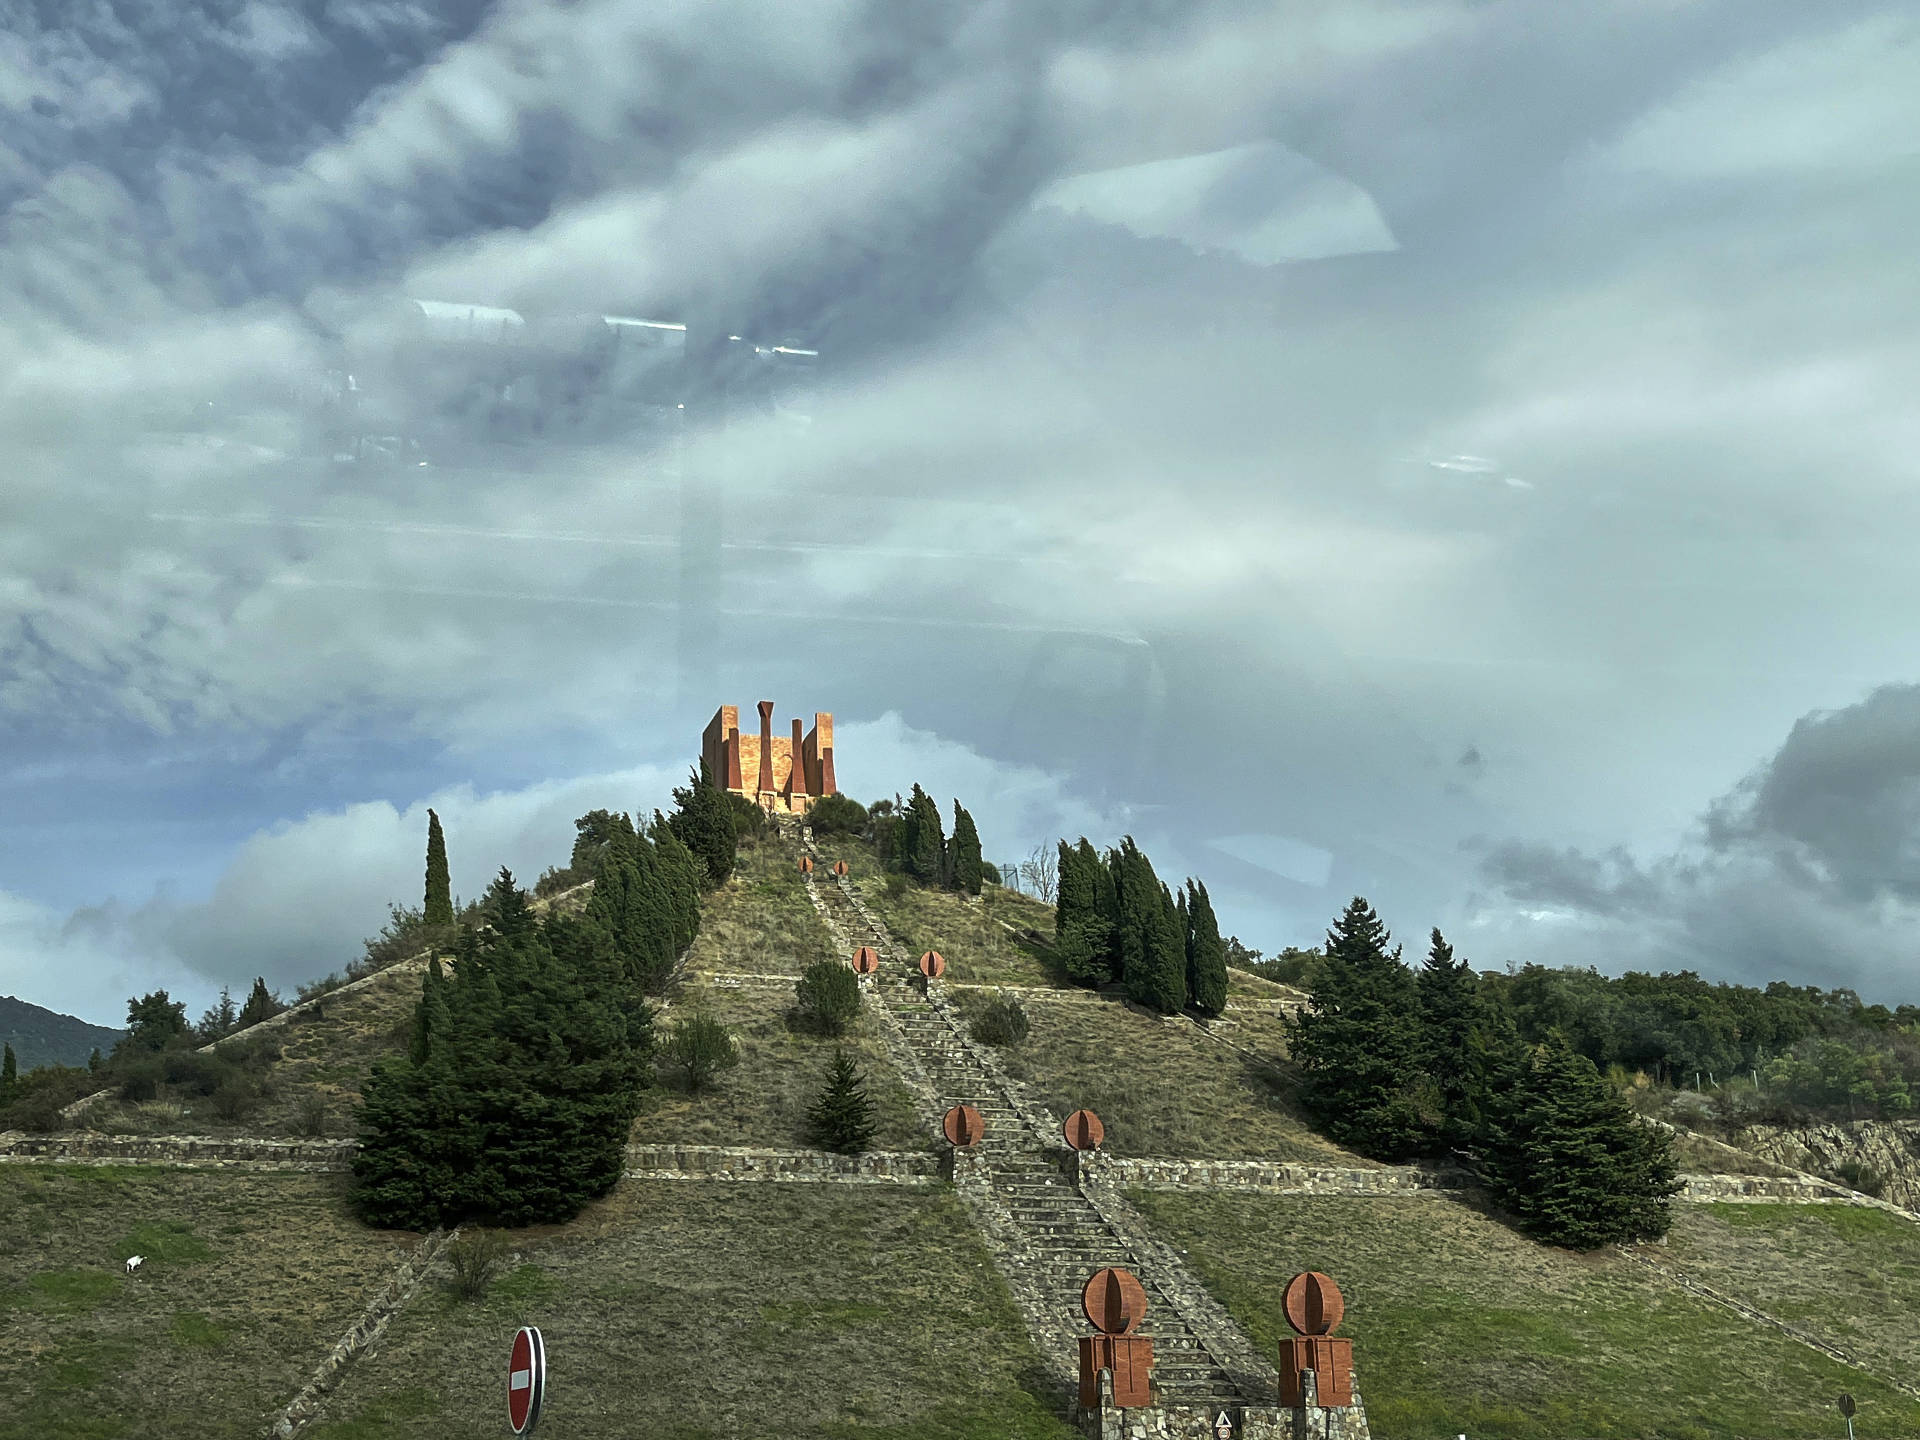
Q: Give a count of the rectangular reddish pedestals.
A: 2